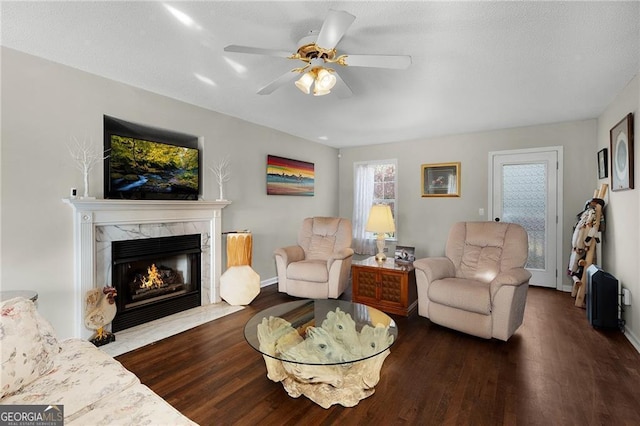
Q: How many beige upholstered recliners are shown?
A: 2